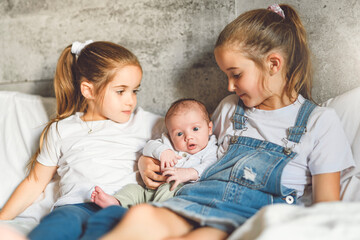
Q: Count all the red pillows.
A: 0